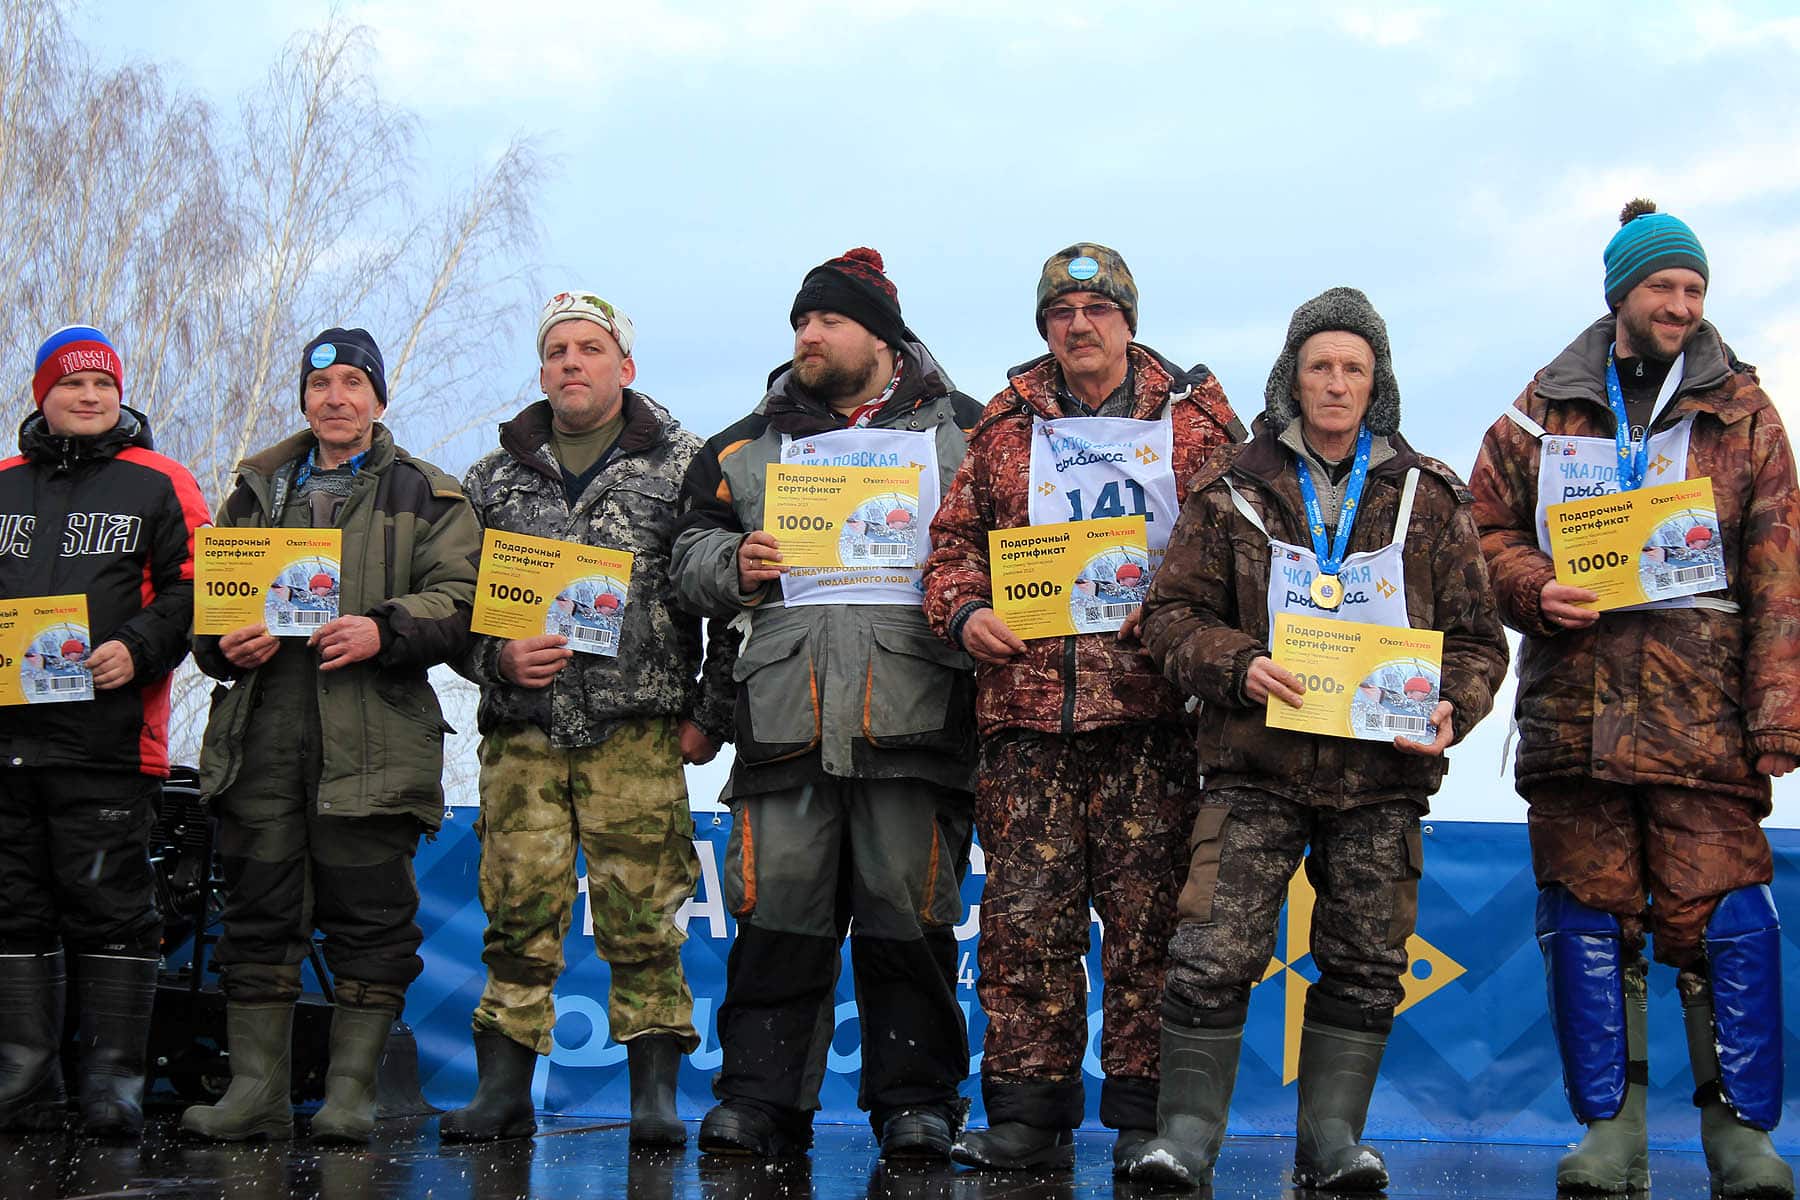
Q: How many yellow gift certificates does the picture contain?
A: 7